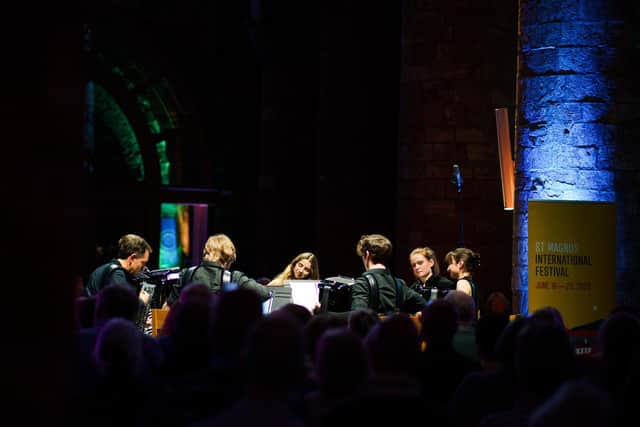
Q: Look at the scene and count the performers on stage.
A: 6